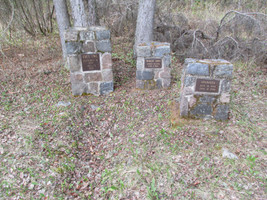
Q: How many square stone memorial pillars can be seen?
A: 3